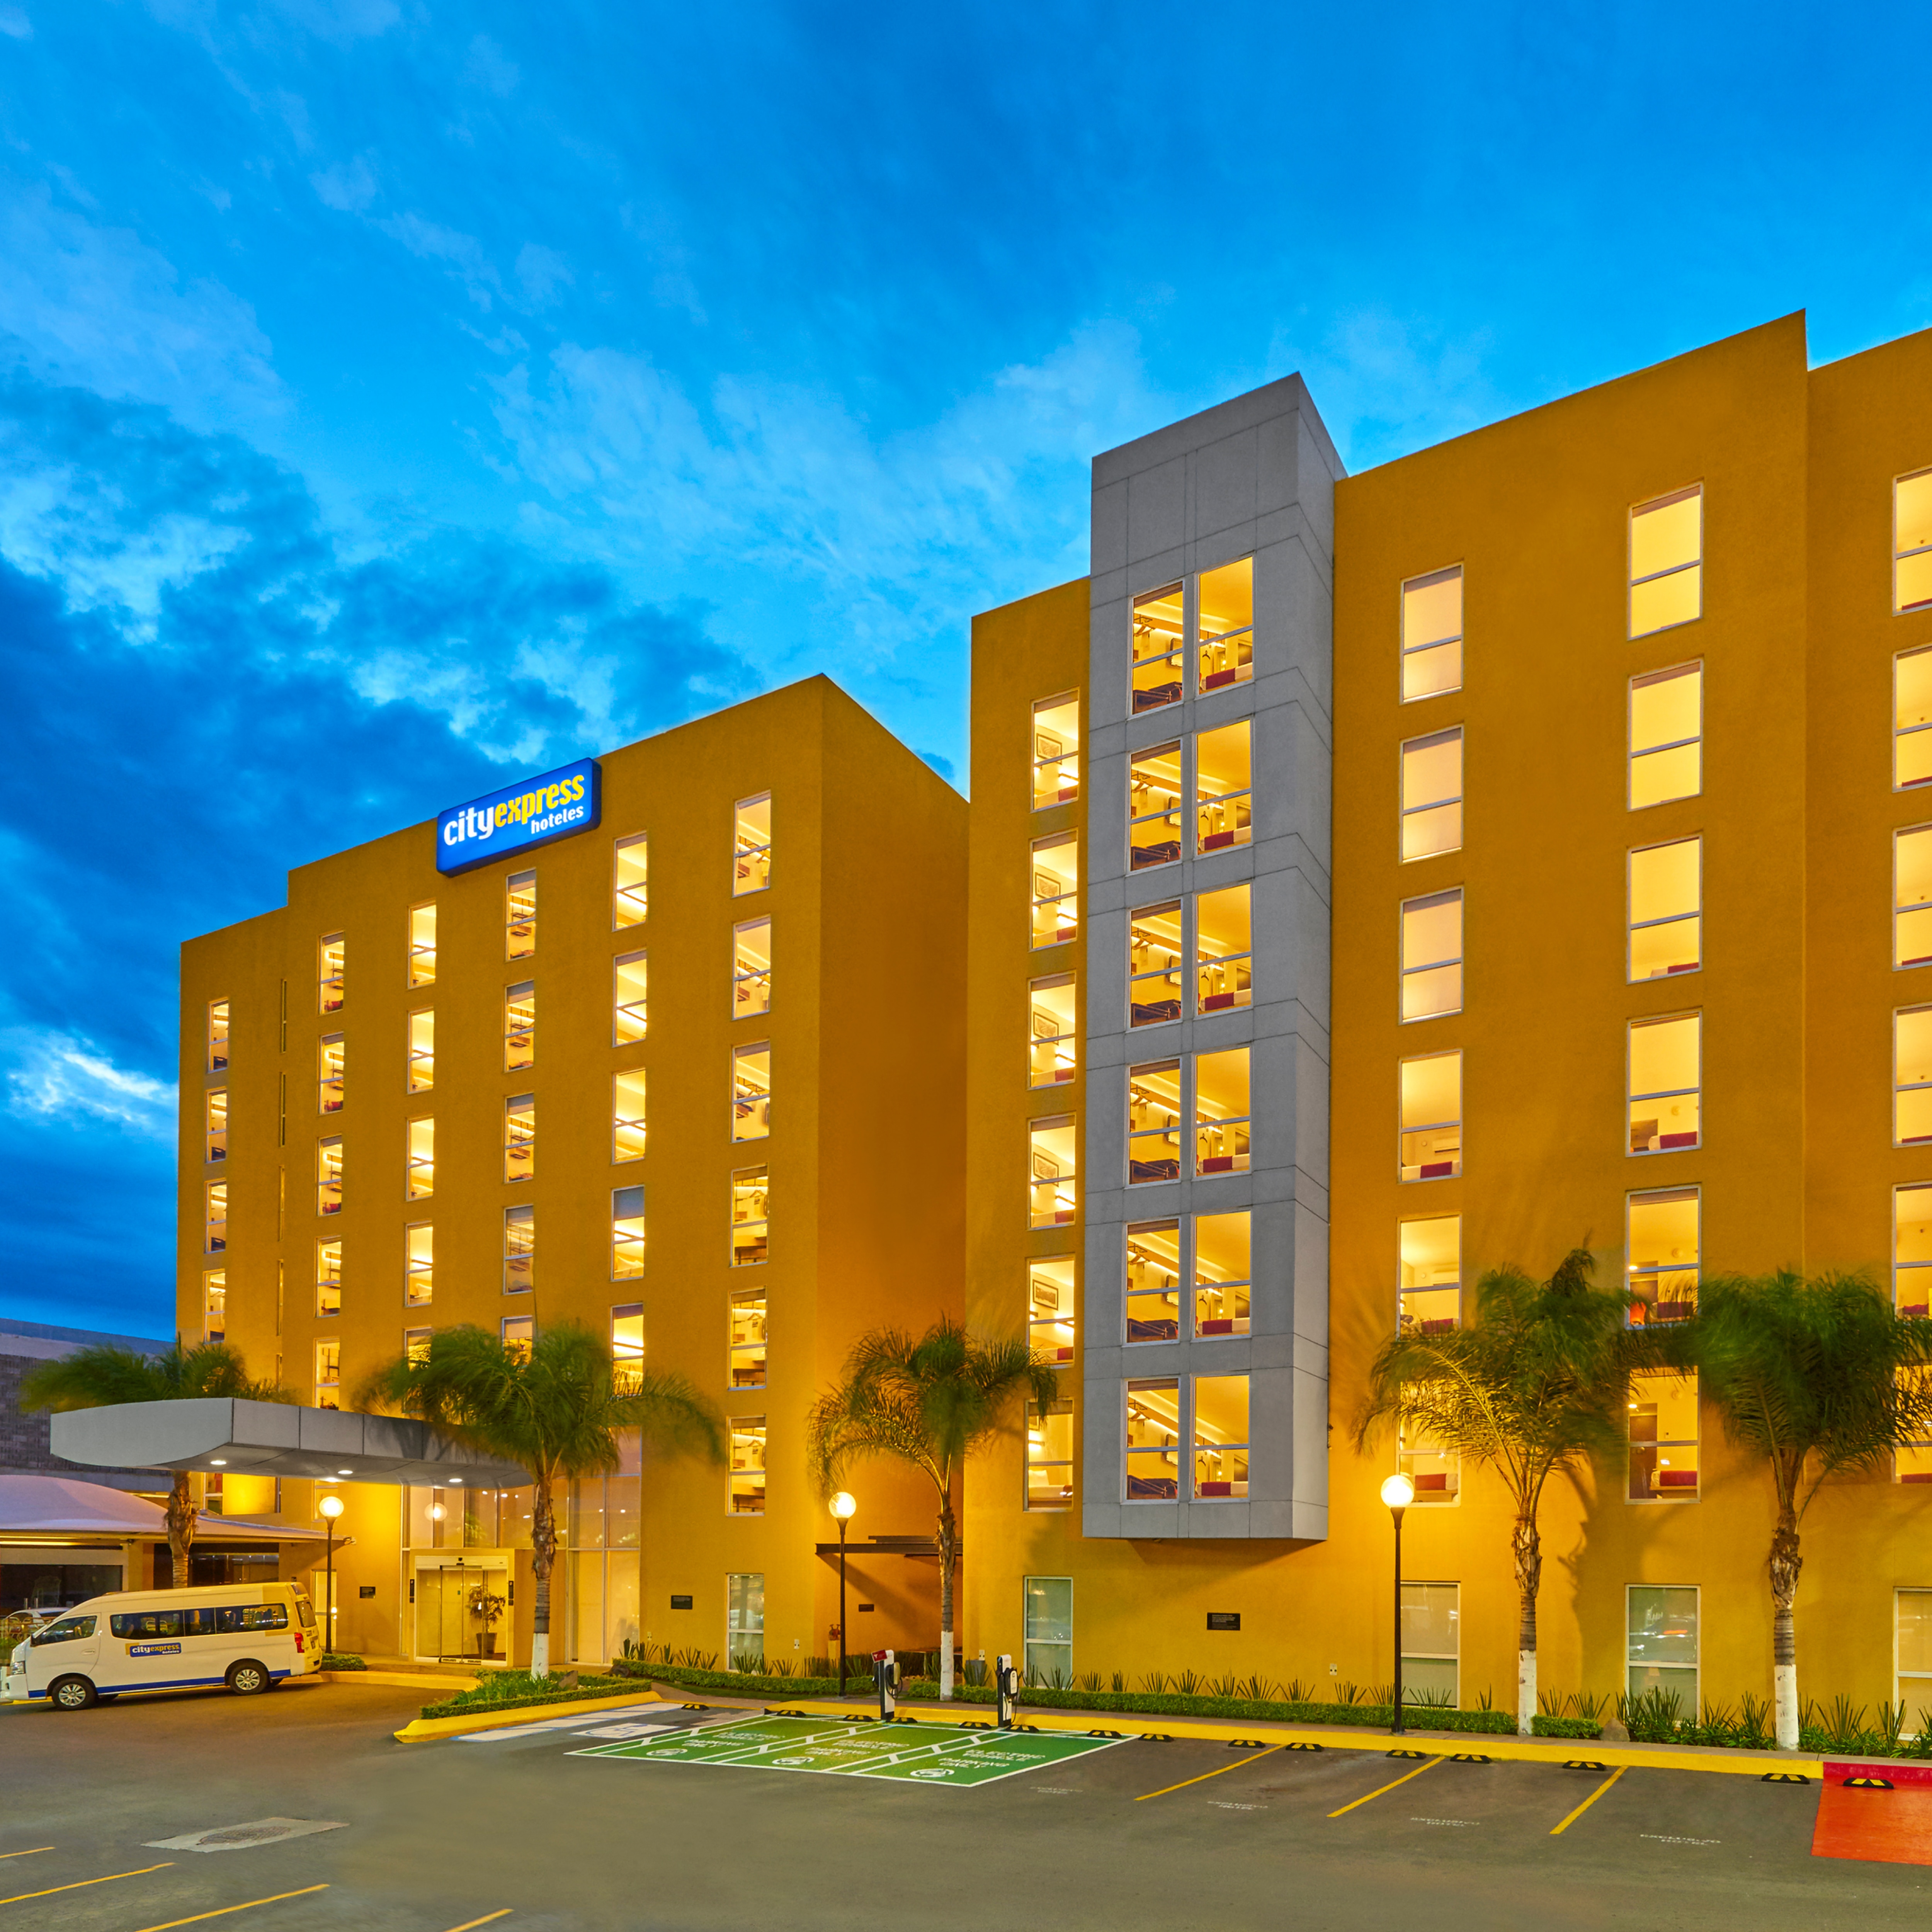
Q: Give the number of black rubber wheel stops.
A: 15